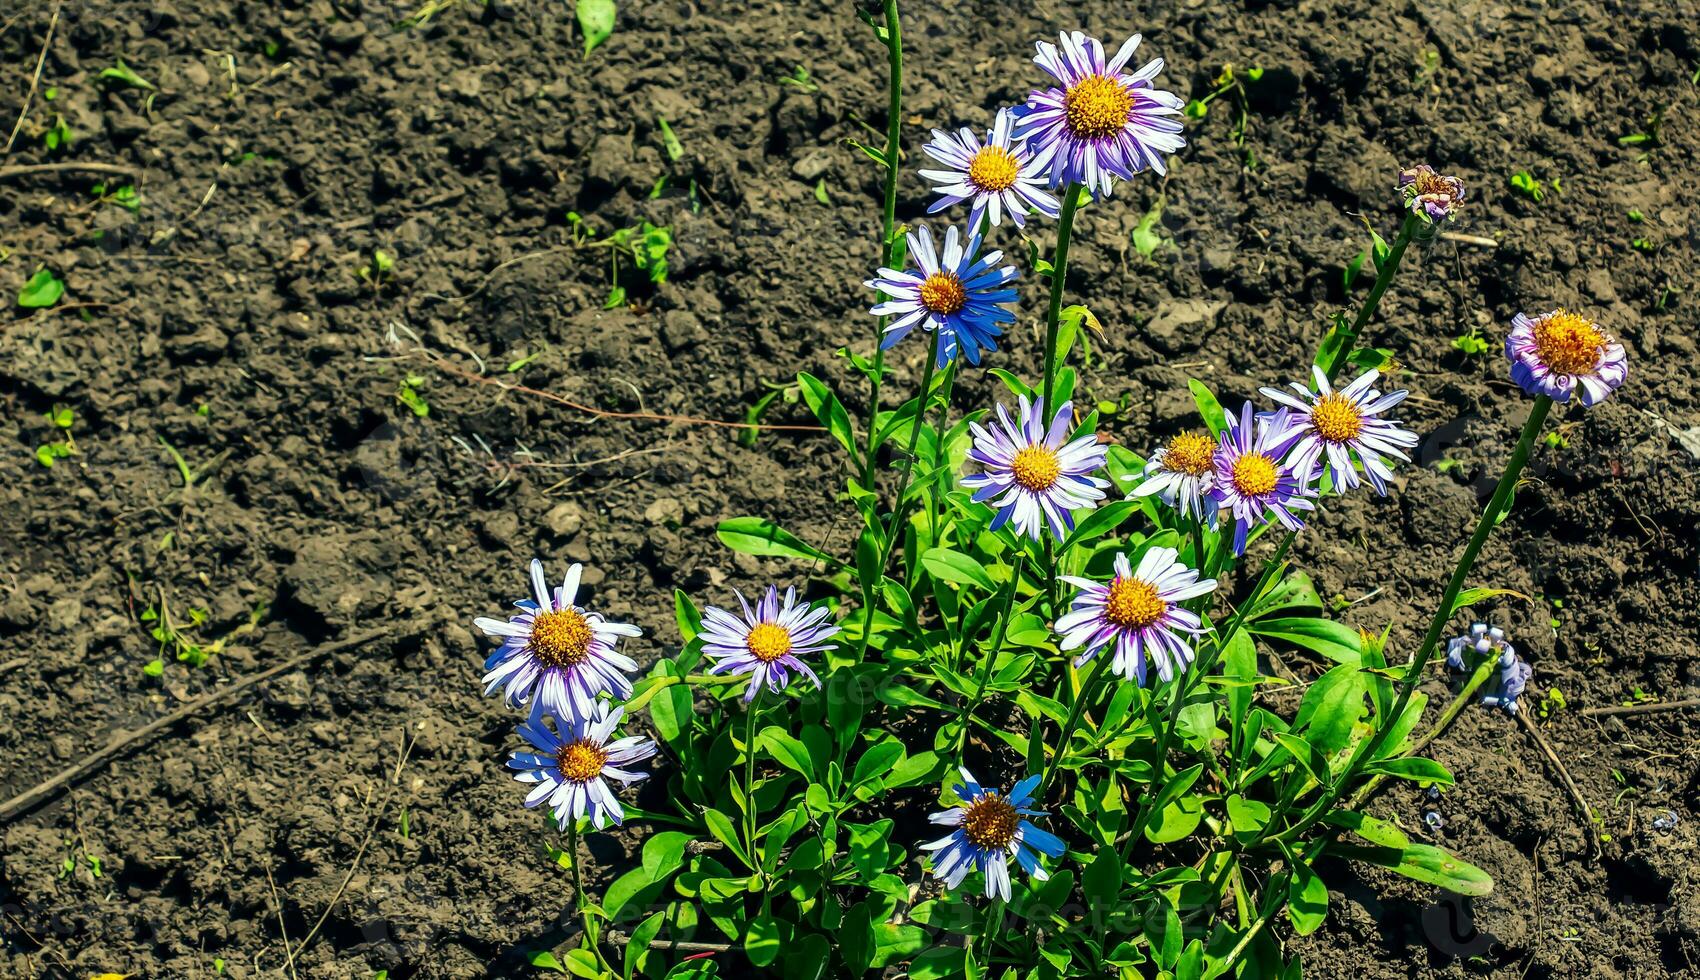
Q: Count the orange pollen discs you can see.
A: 13